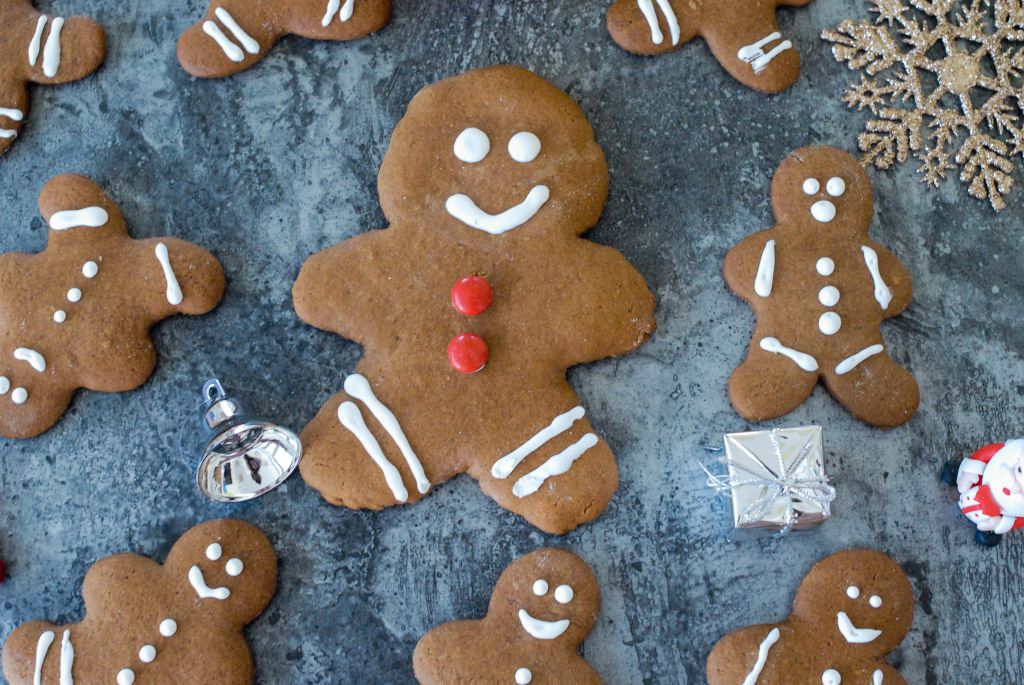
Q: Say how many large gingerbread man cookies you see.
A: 1